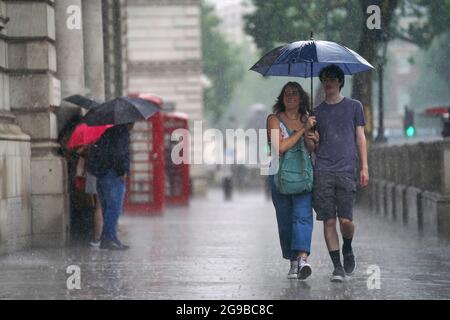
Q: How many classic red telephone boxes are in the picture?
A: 2